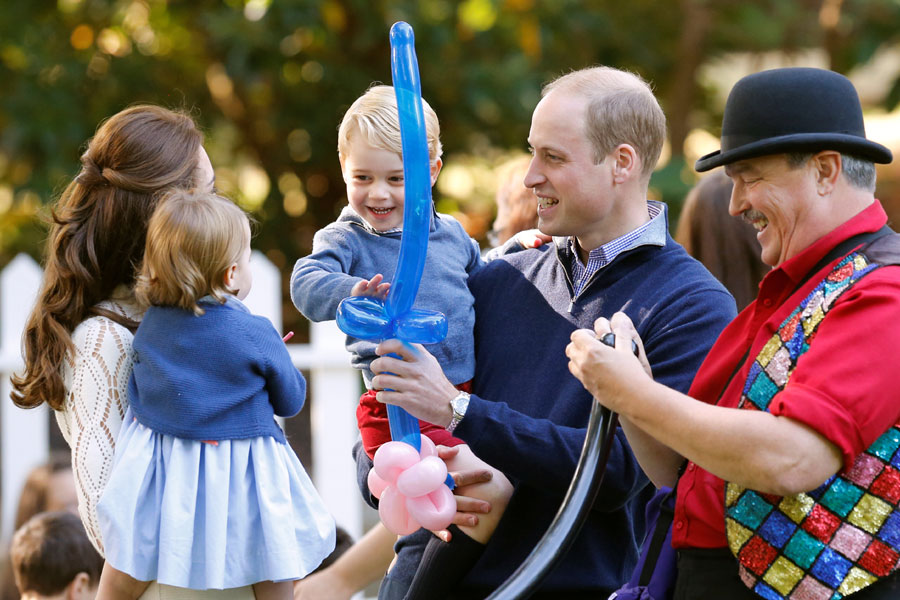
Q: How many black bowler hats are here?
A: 1